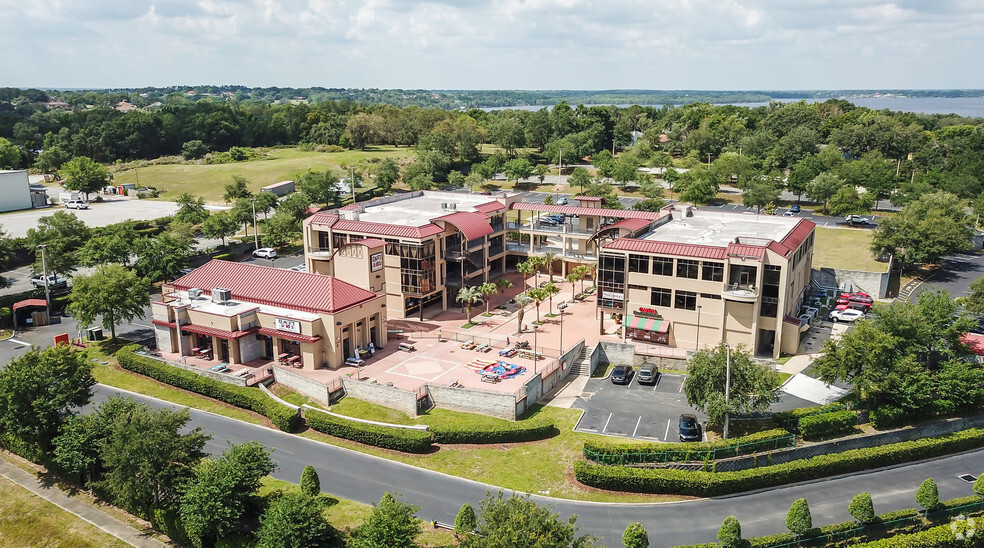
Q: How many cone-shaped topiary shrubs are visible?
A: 8